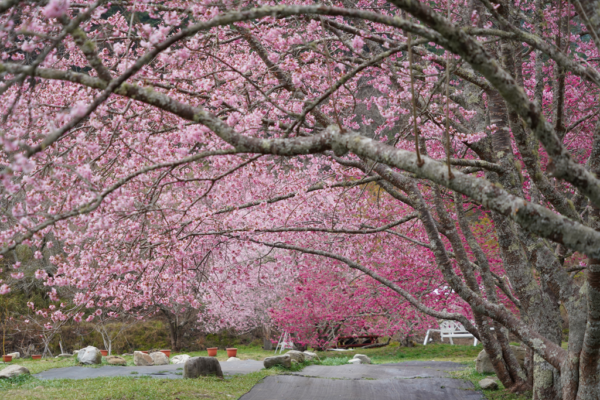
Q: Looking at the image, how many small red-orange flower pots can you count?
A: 7